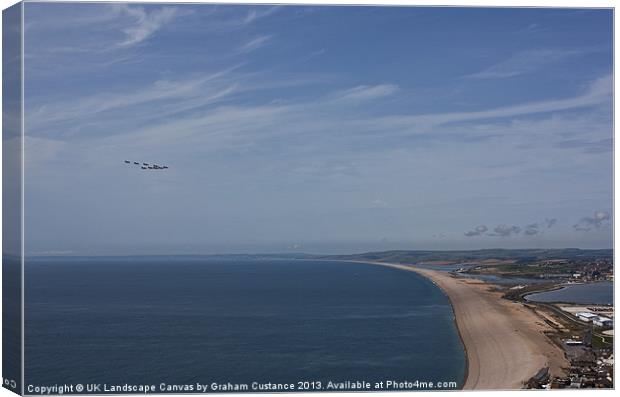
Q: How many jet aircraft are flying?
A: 9